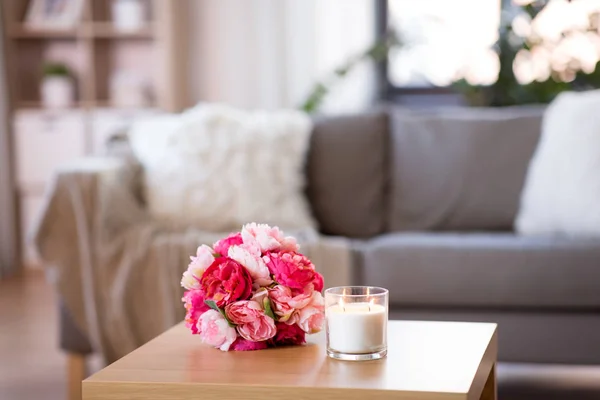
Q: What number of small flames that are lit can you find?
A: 2